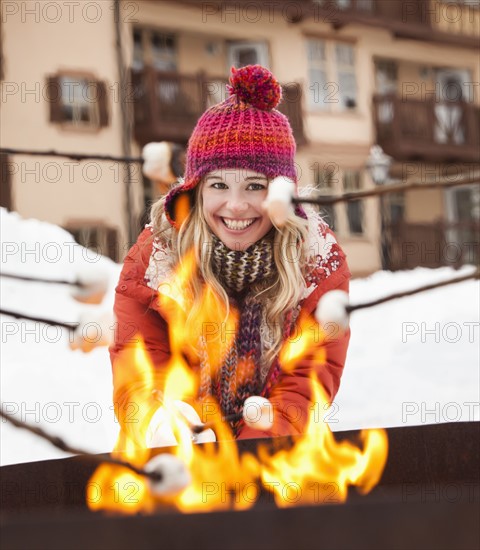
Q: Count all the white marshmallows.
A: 7